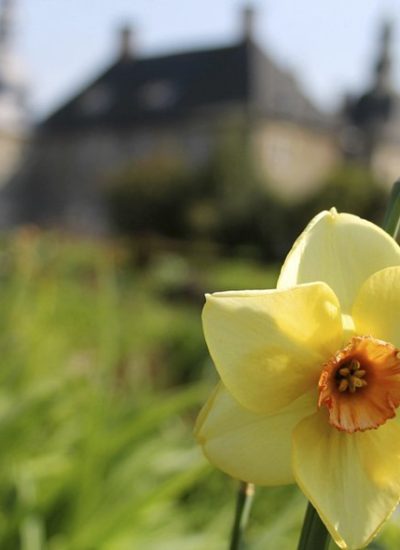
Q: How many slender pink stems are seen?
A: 0